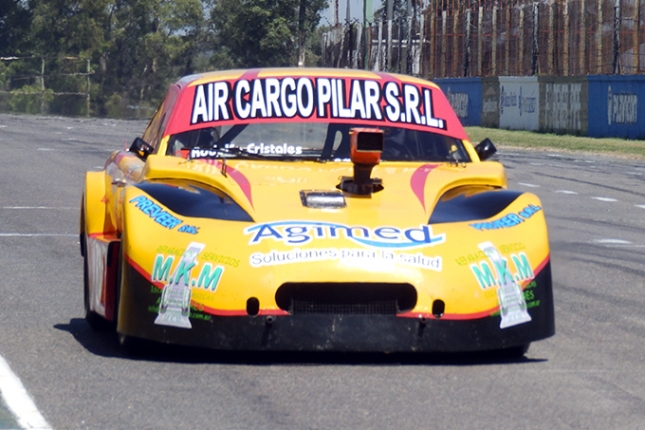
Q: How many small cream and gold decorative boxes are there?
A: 0